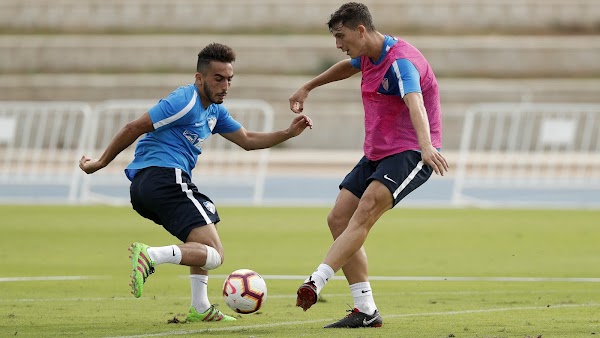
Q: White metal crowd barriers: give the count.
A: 3